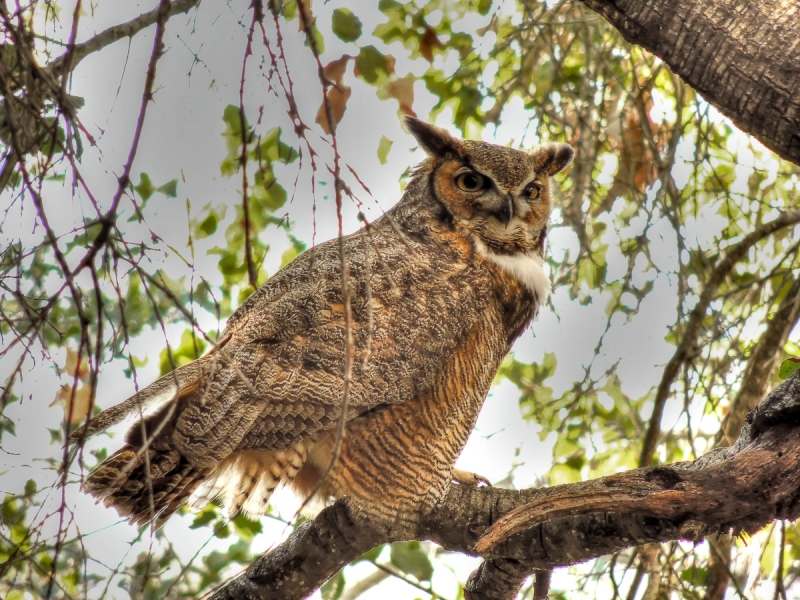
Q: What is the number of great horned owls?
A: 1